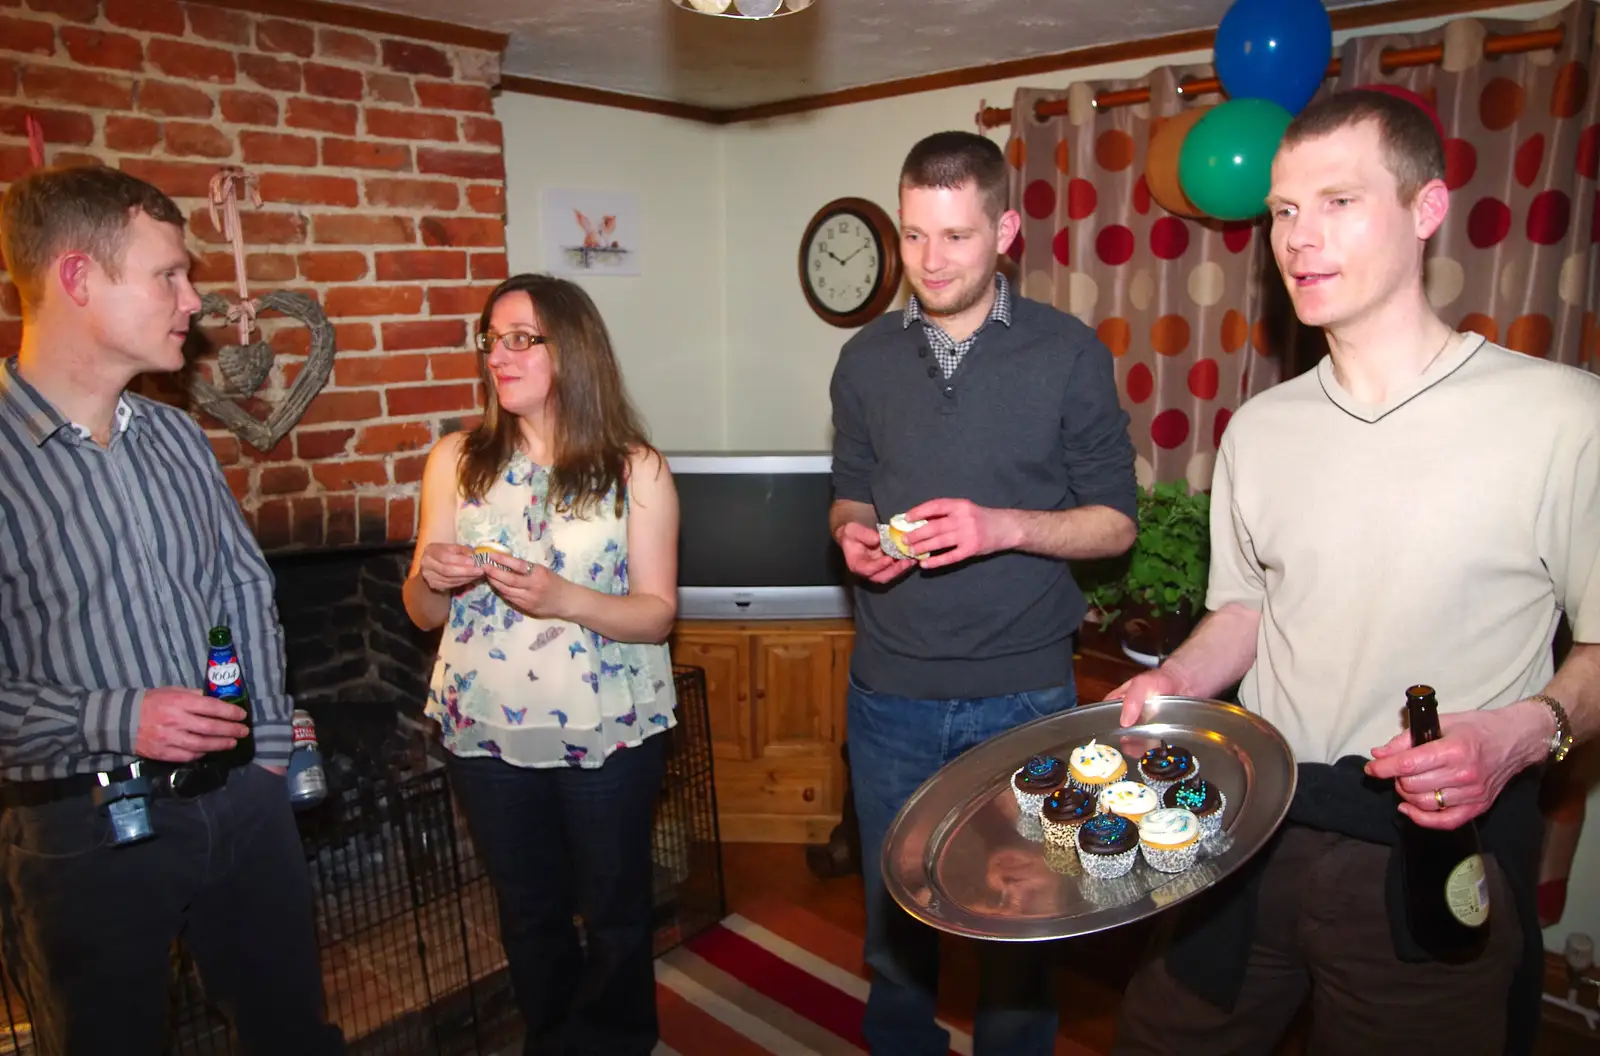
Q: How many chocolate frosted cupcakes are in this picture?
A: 5